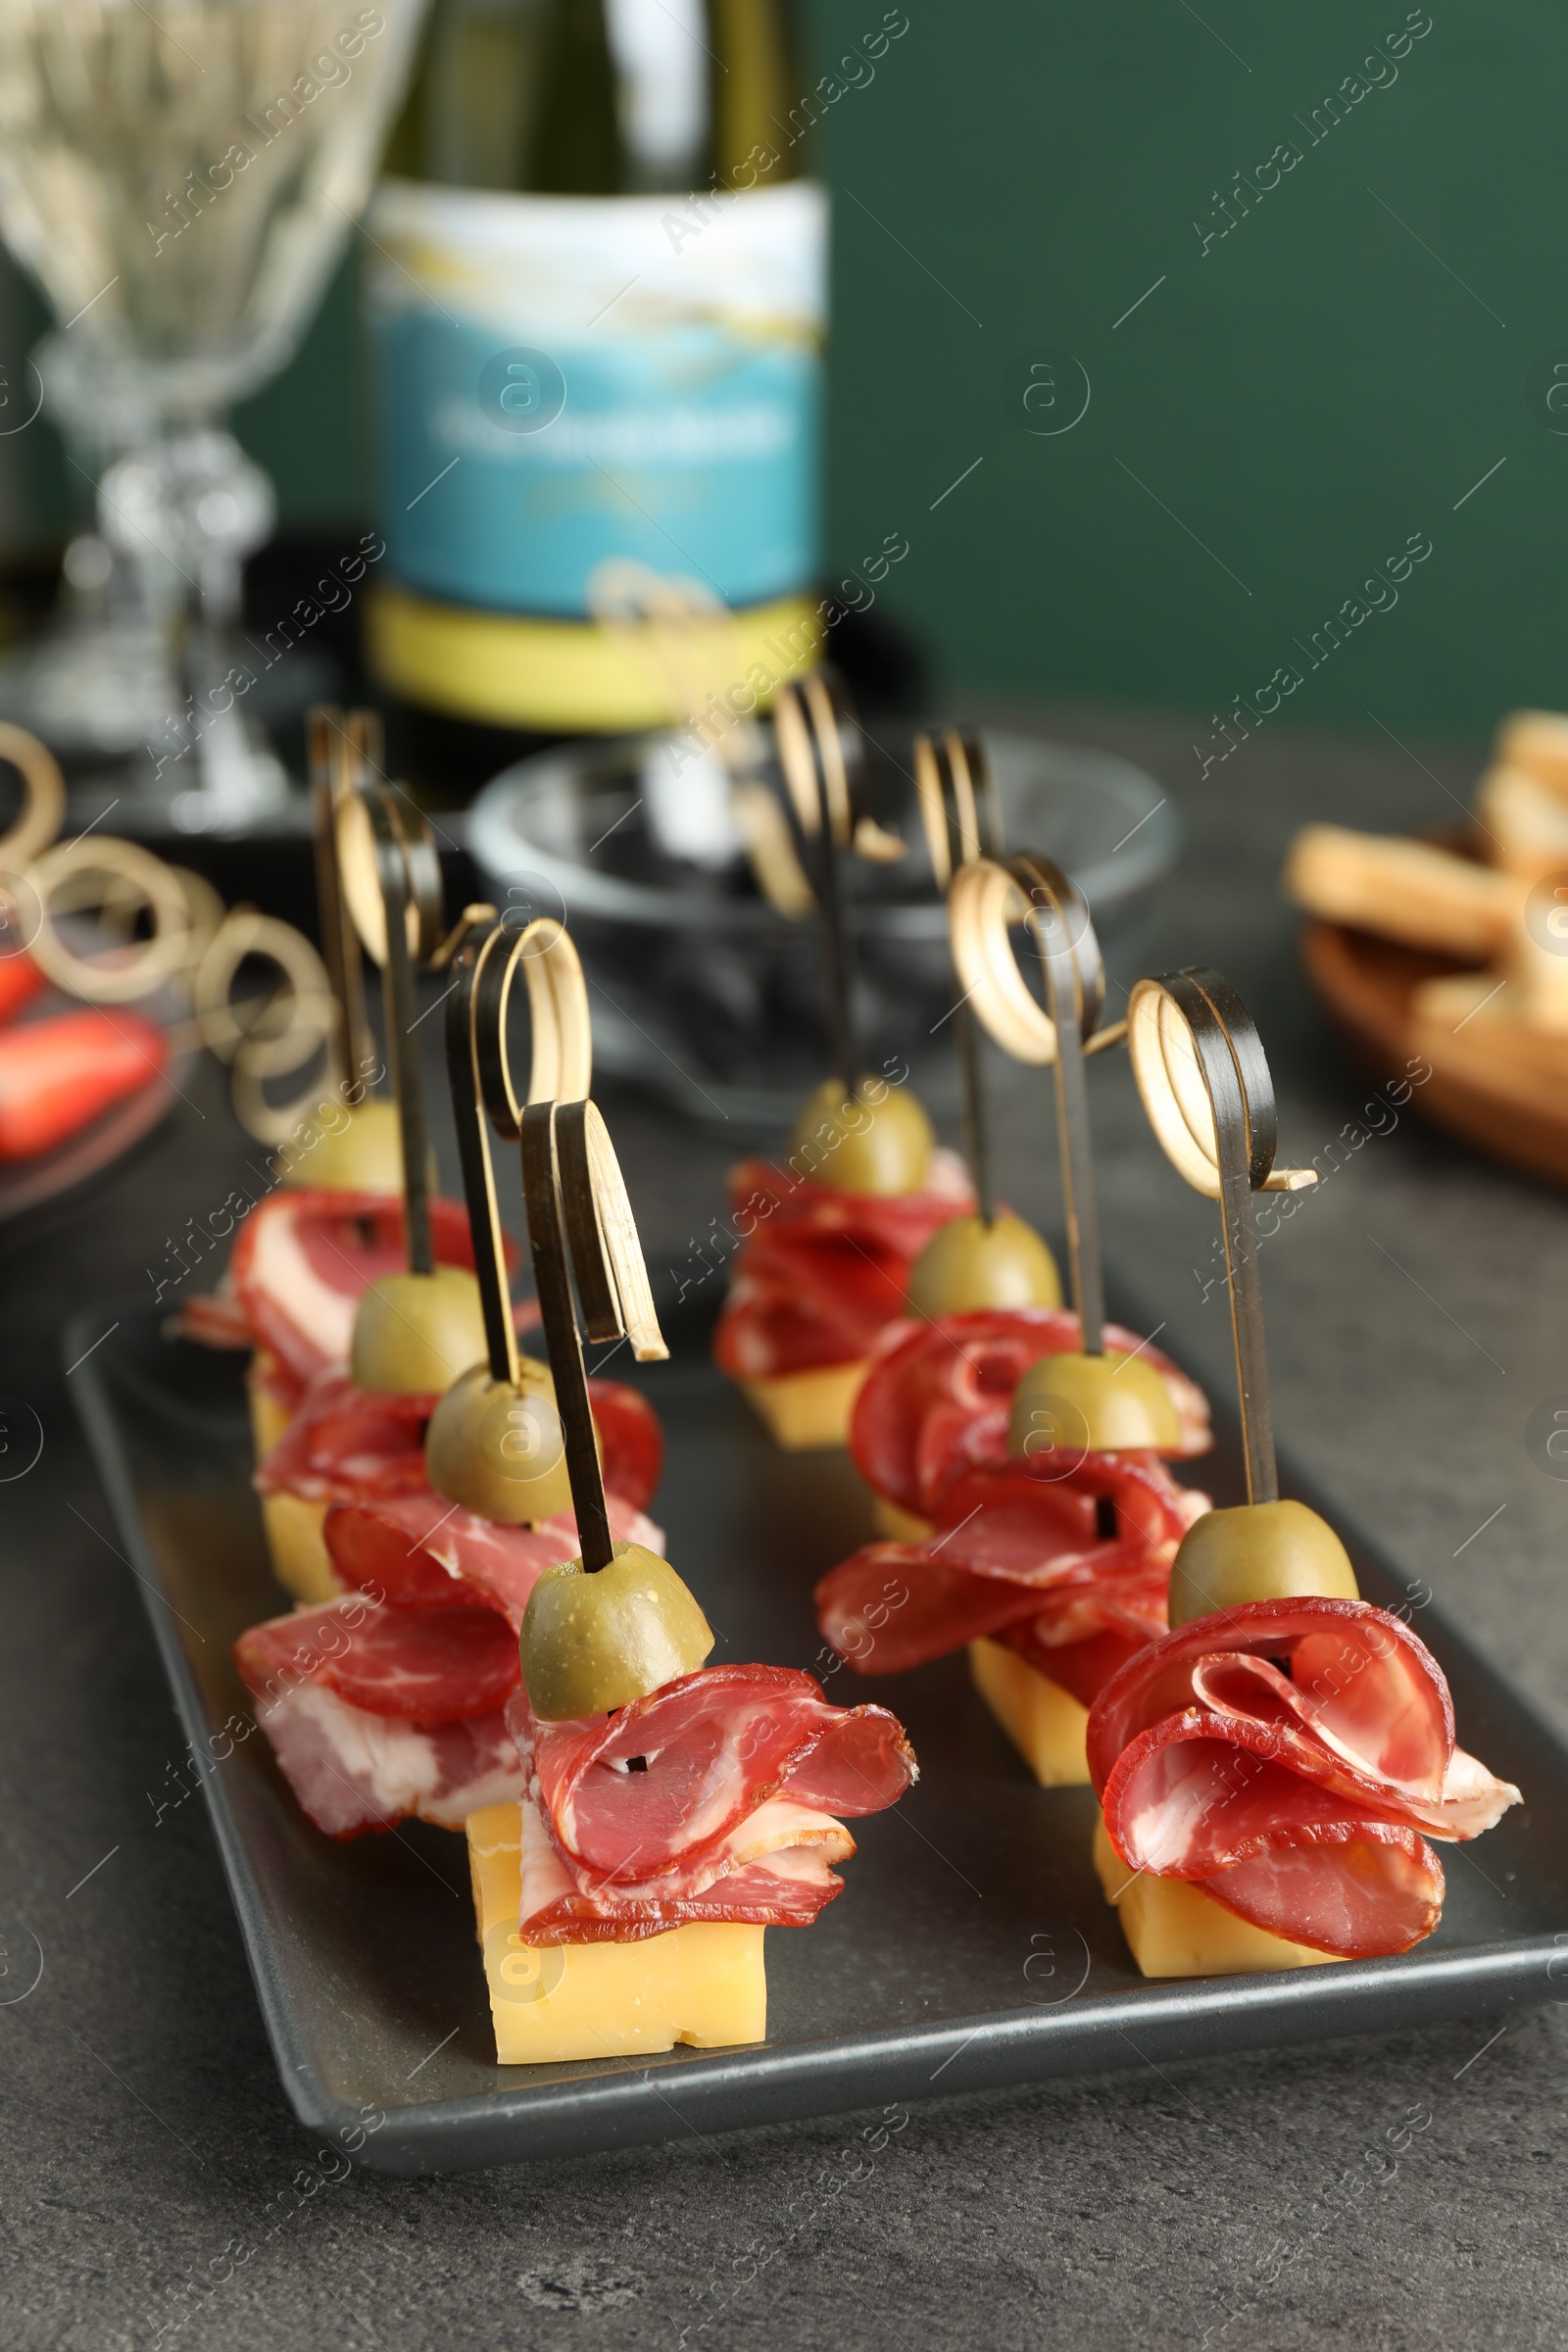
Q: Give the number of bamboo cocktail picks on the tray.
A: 8